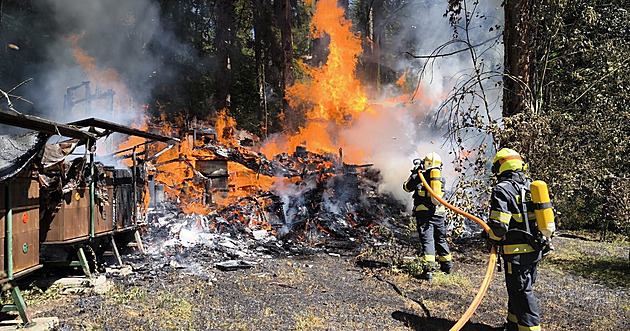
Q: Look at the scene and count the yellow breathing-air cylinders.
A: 2